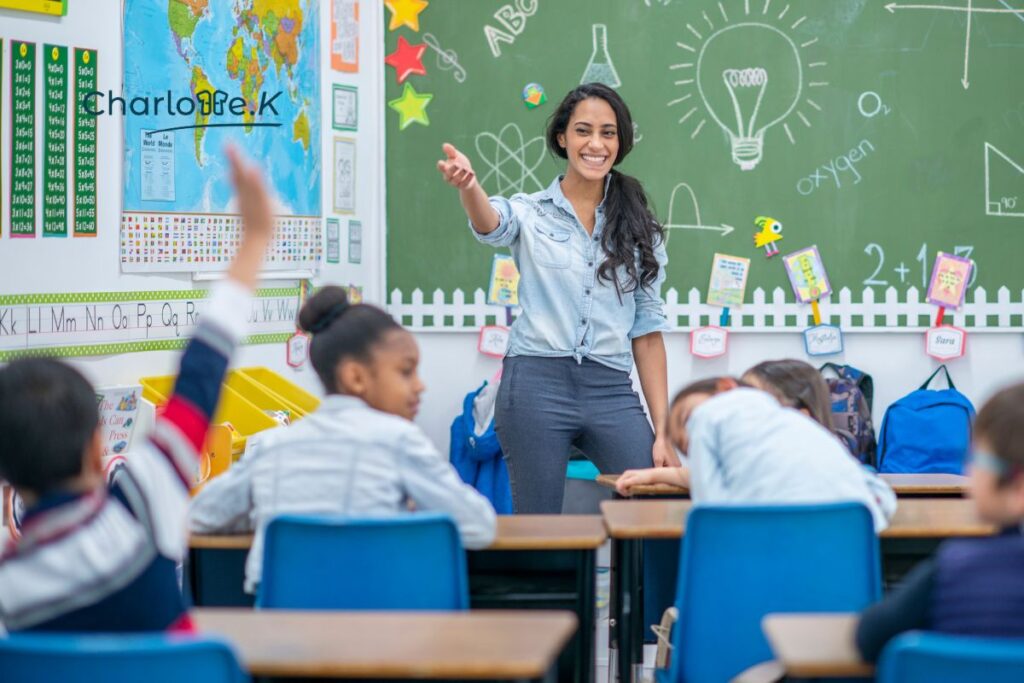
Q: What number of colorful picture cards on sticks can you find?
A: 4